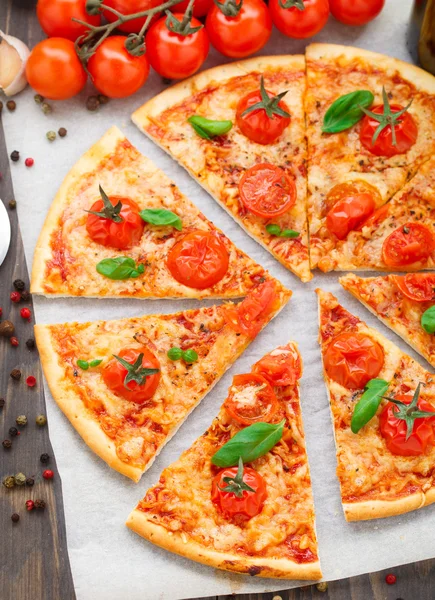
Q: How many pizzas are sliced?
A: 1